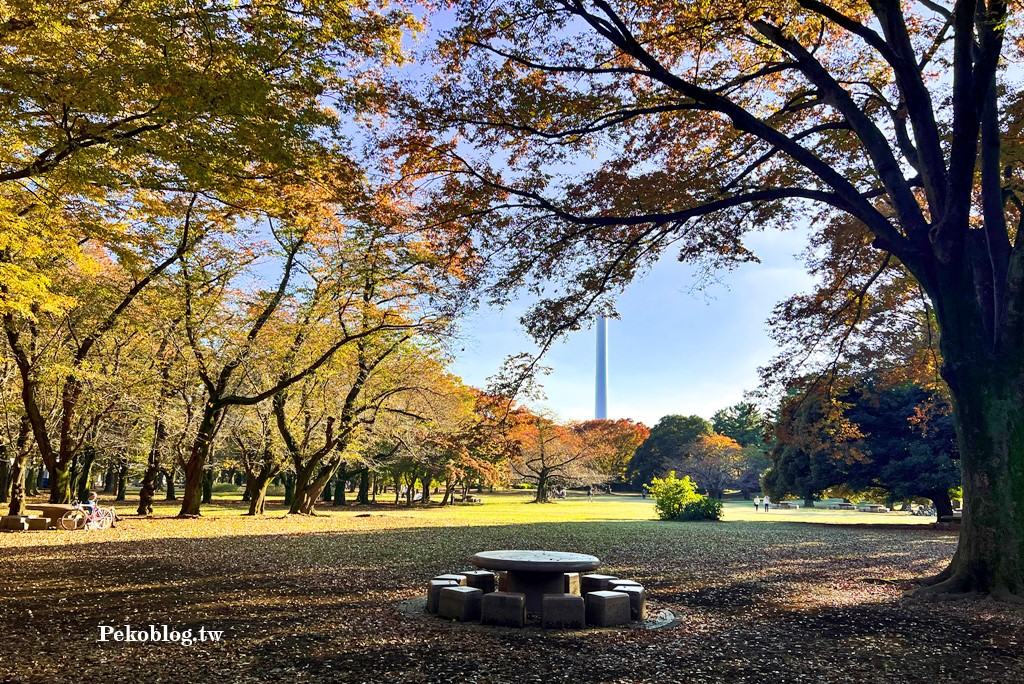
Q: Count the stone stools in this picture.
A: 12